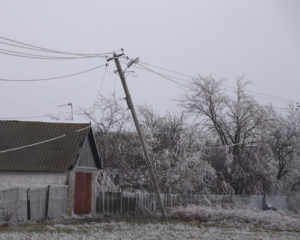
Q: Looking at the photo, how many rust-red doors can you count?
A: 1